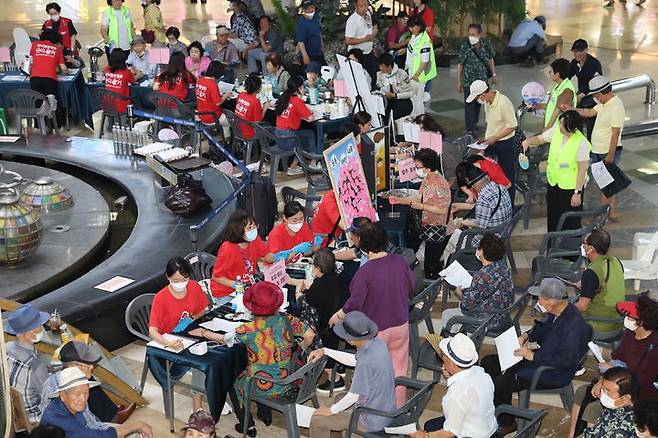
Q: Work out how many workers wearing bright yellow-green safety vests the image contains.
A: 4